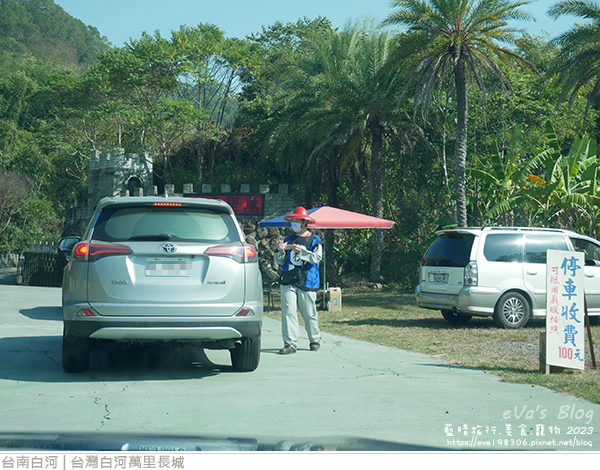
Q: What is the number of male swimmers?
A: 0